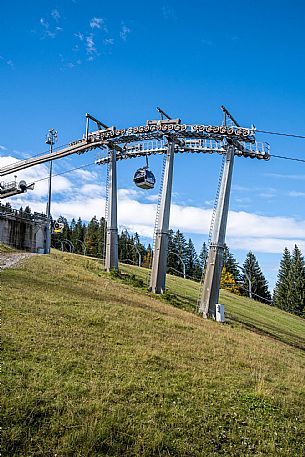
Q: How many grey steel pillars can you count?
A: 3